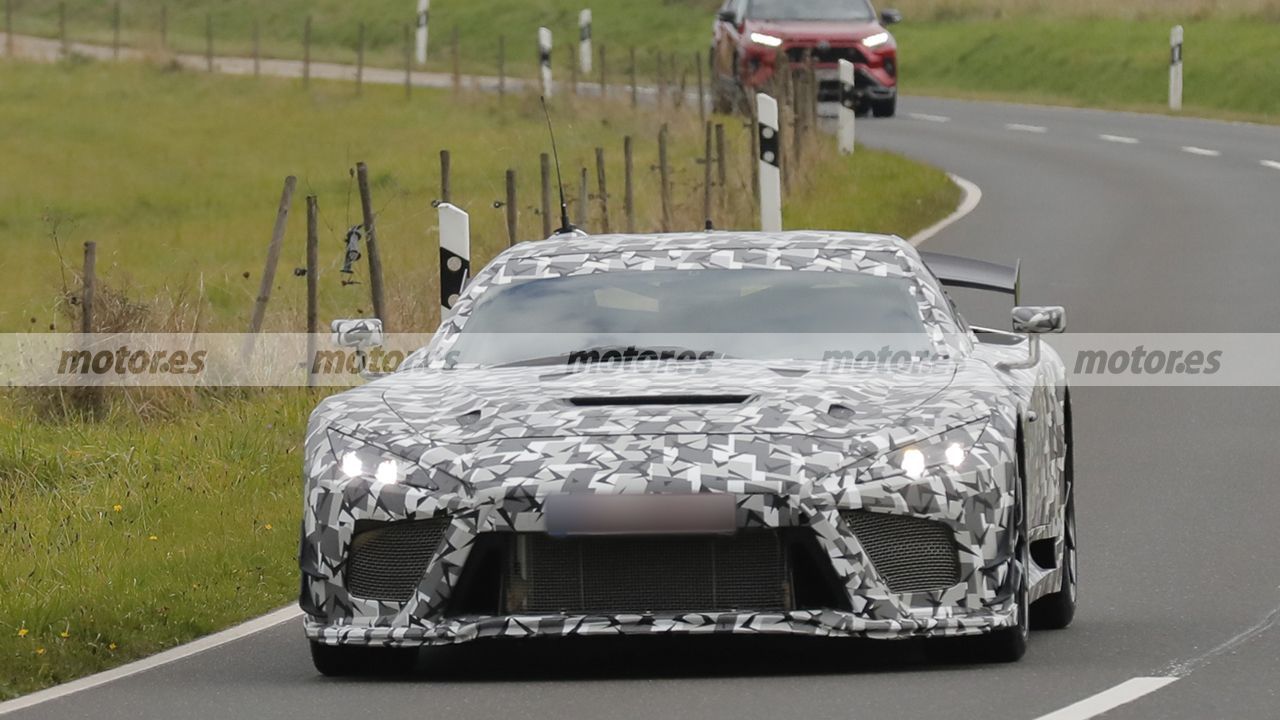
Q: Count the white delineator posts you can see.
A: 7